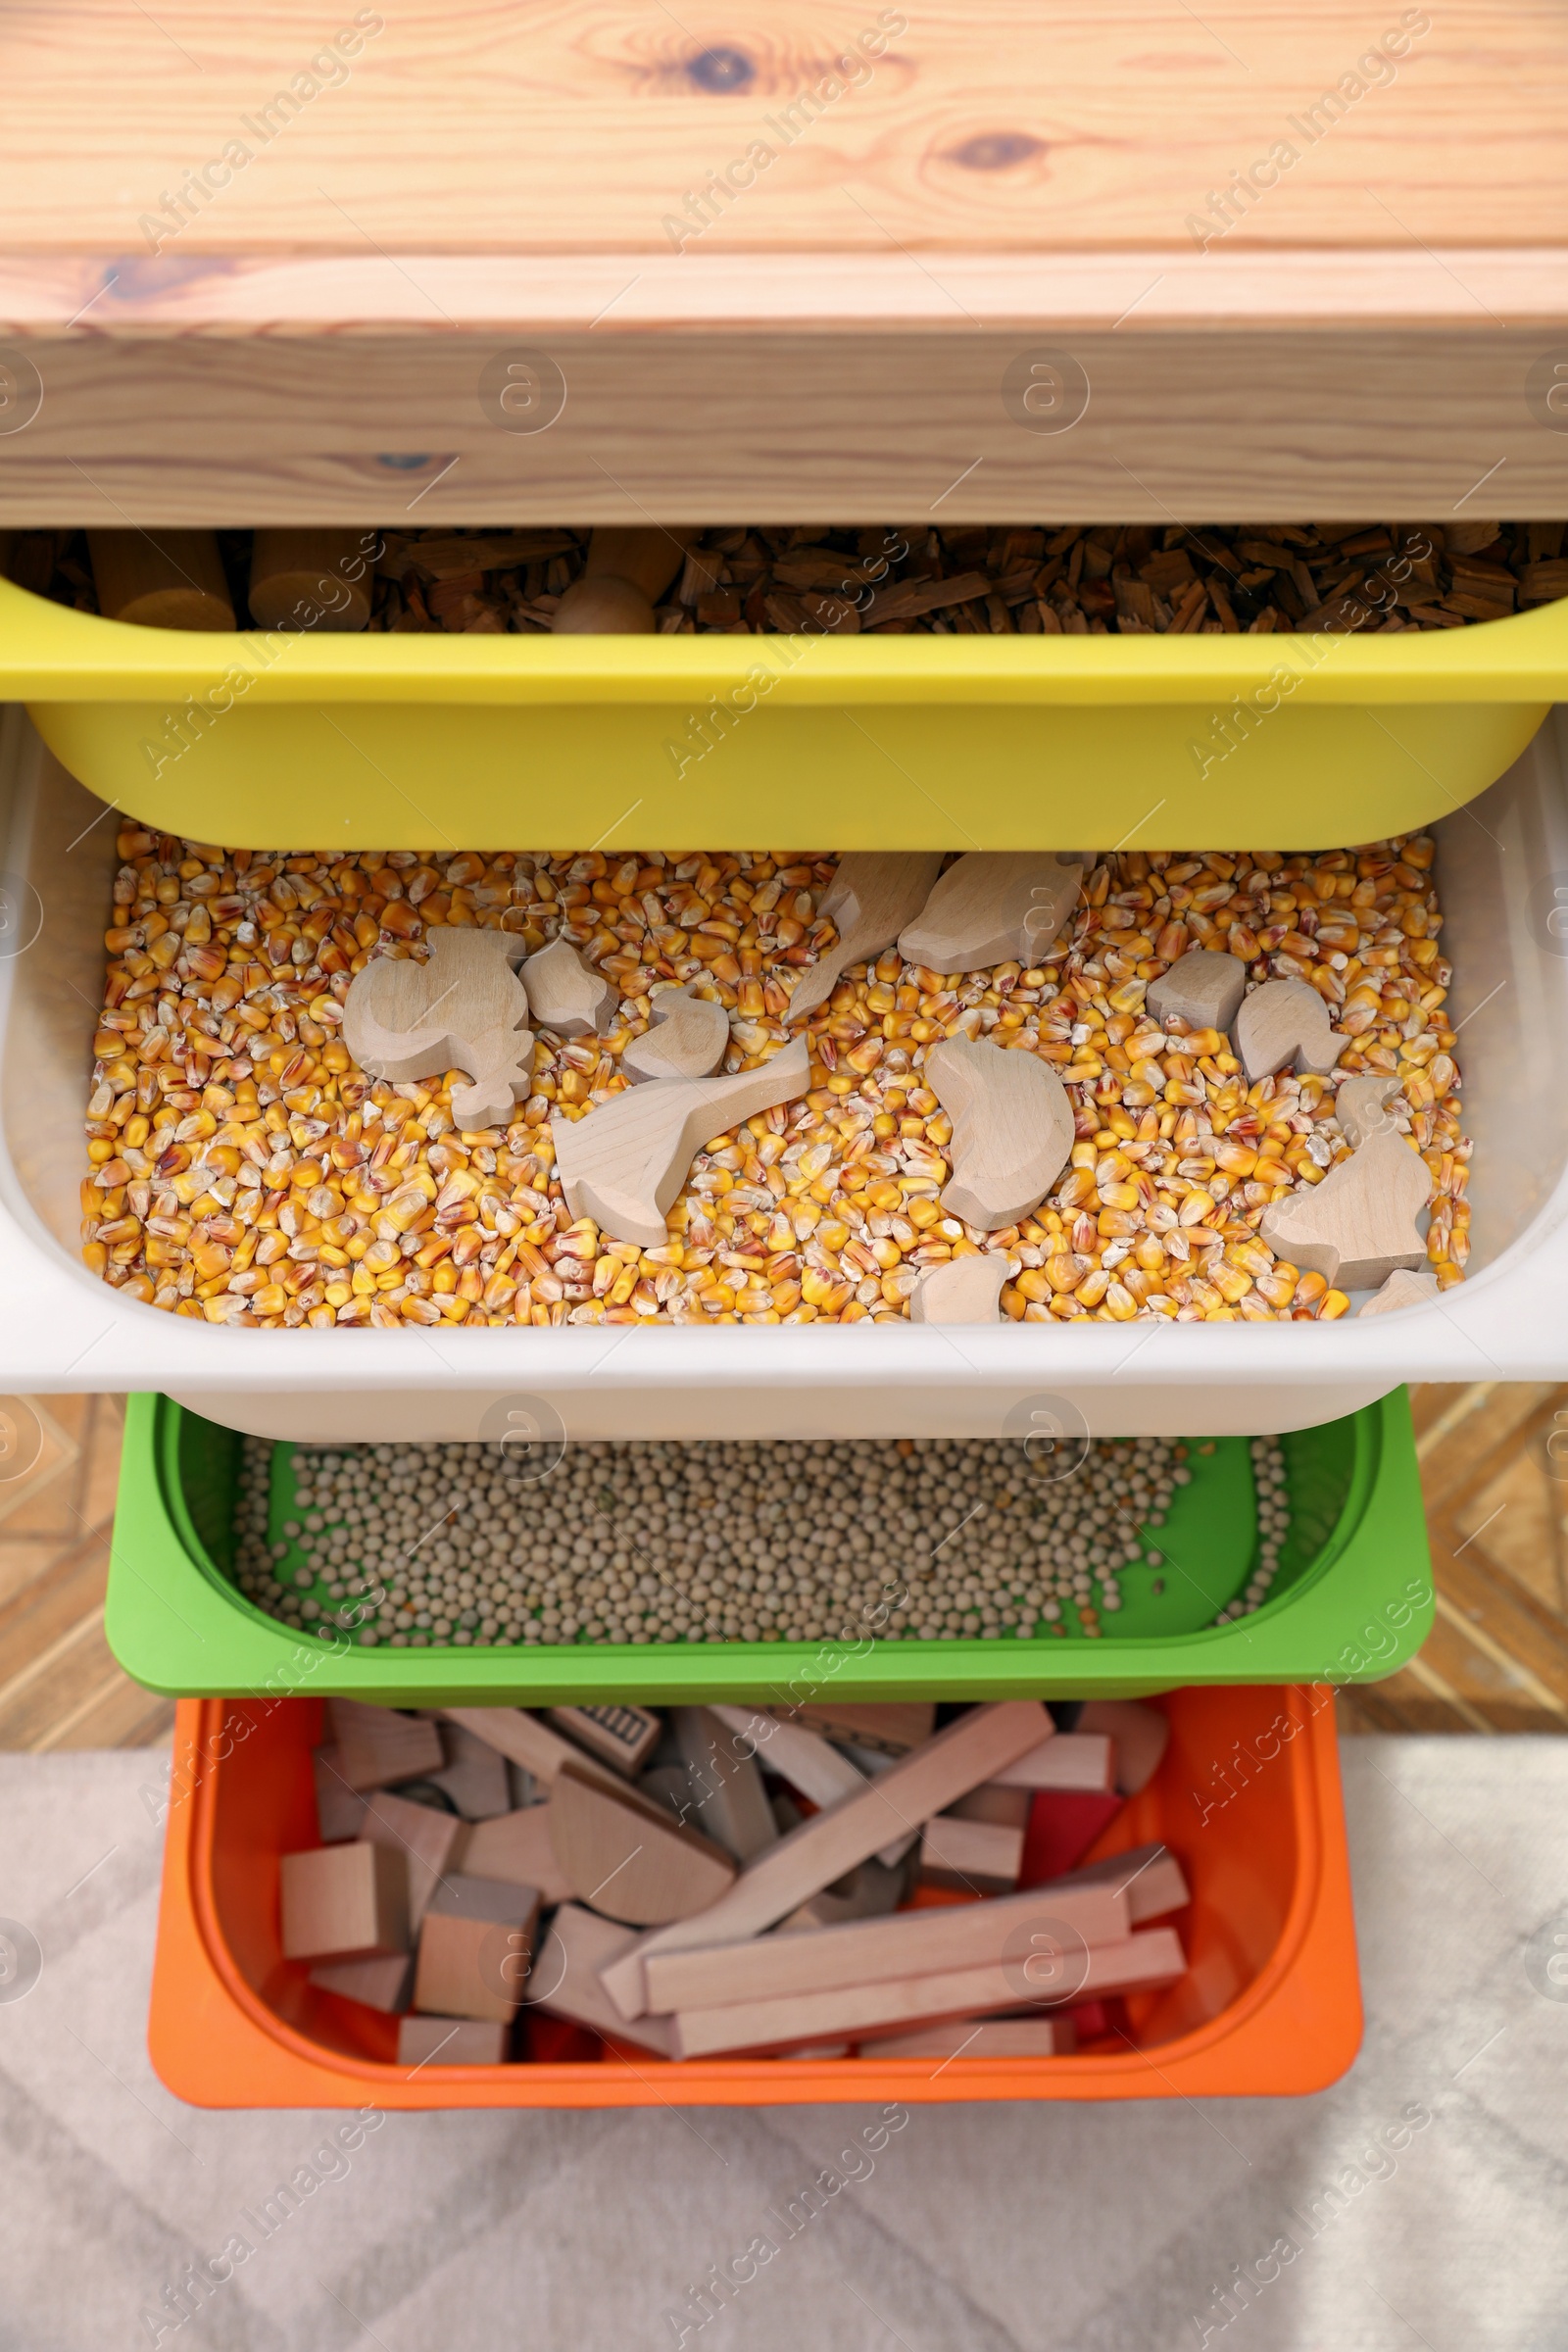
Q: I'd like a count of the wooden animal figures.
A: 12